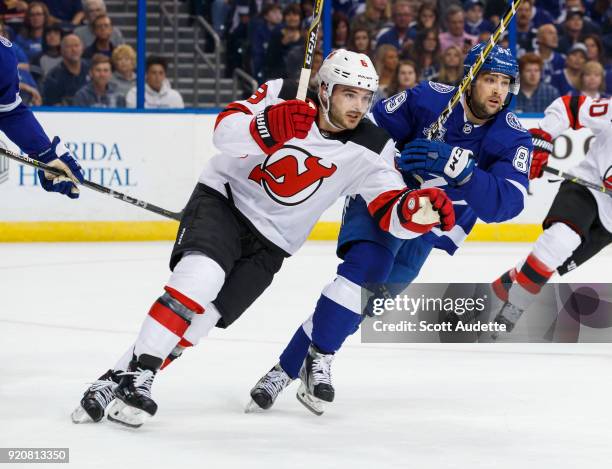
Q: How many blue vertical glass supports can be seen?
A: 3